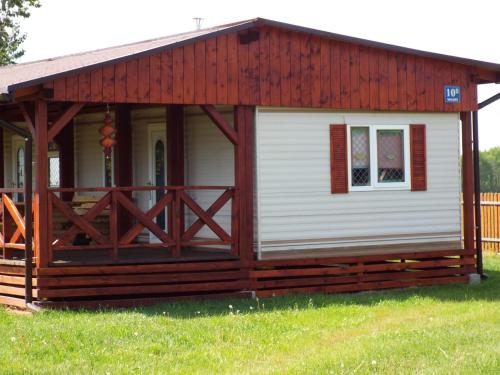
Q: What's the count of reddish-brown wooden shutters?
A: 2